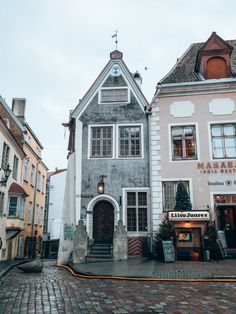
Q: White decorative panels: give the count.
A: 2